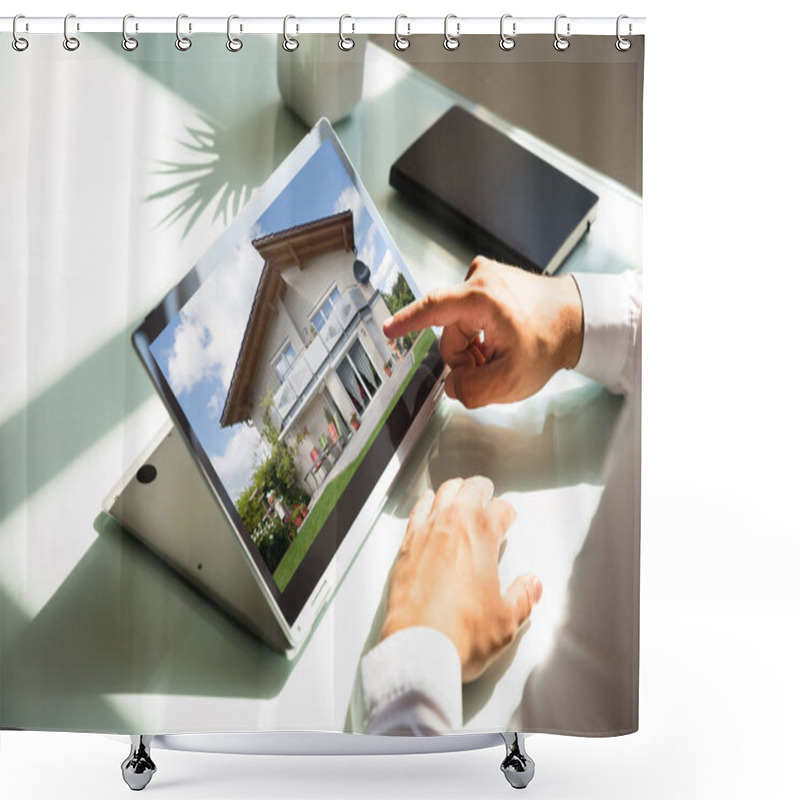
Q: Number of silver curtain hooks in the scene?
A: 12